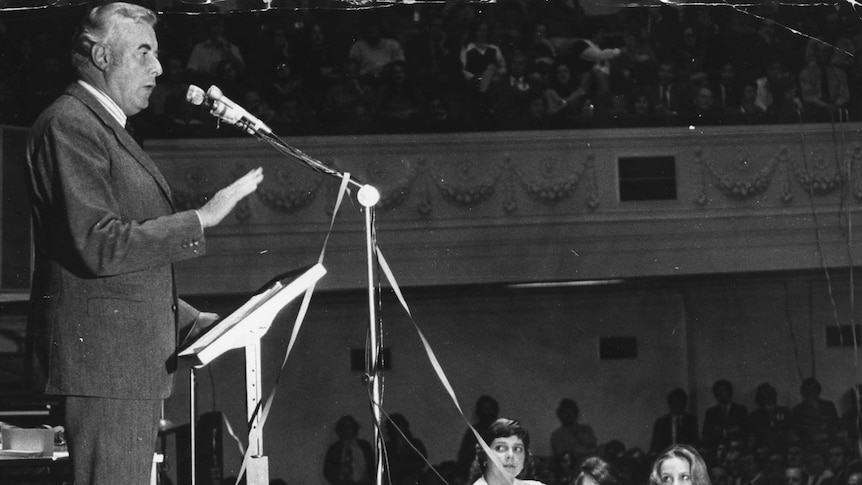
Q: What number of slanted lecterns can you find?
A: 1